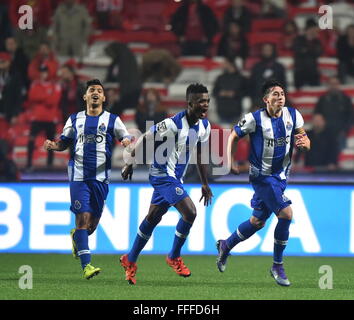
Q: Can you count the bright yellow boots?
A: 2